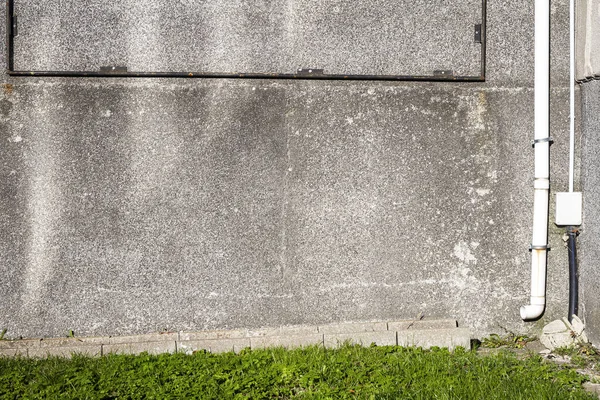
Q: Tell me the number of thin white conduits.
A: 1